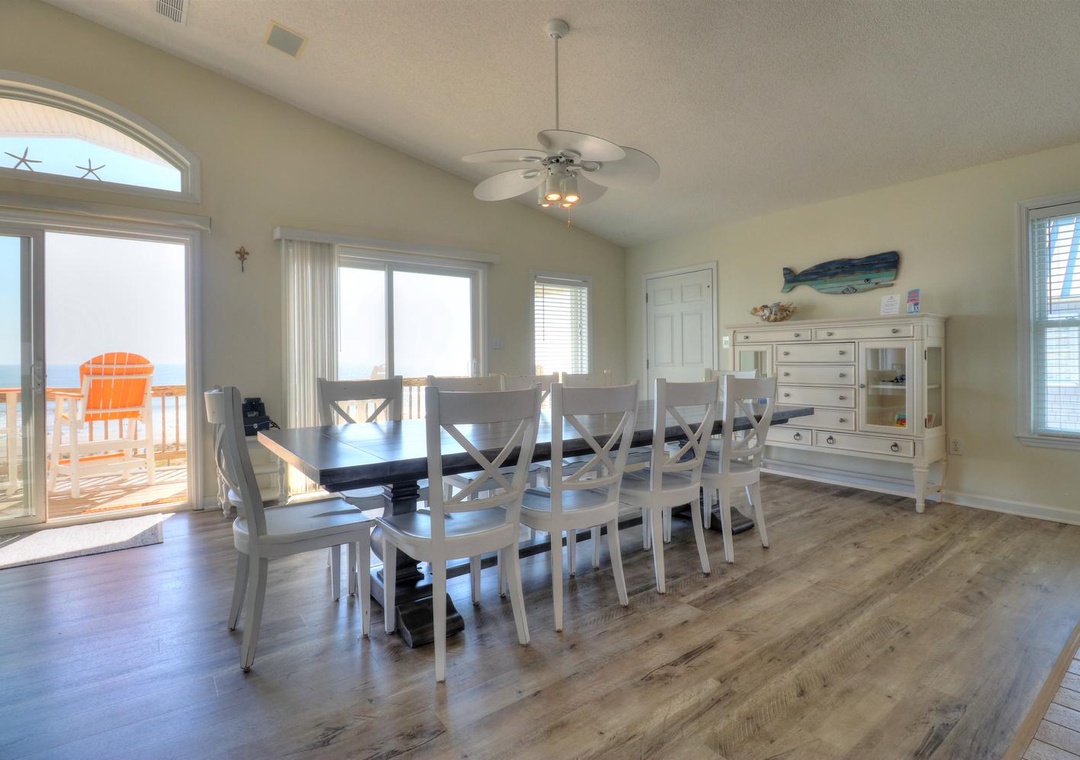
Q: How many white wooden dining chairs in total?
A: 10